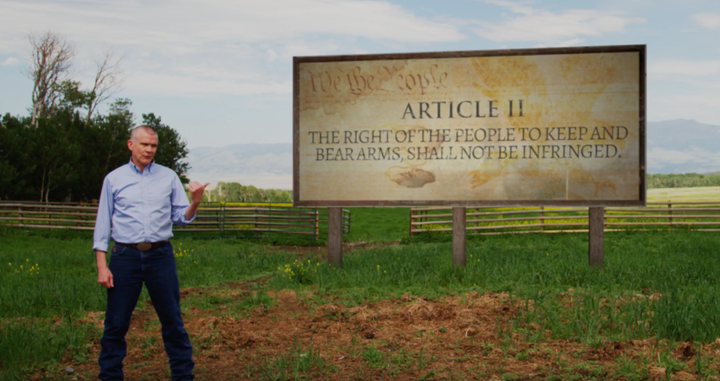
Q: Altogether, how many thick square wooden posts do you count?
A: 3